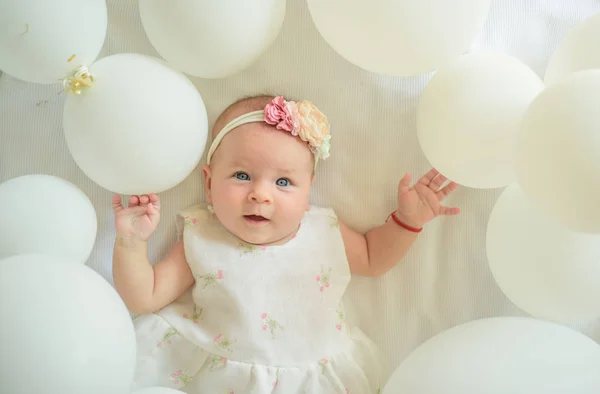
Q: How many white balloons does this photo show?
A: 12